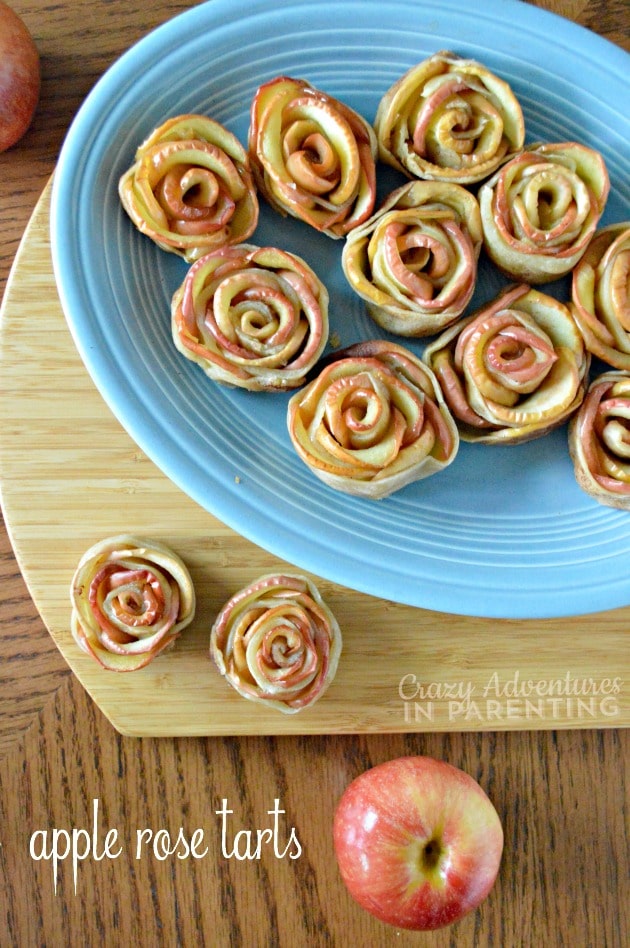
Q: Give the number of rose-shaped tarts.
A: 12